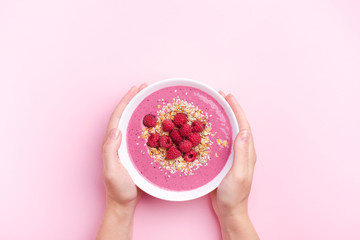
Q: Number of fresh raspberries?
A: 12